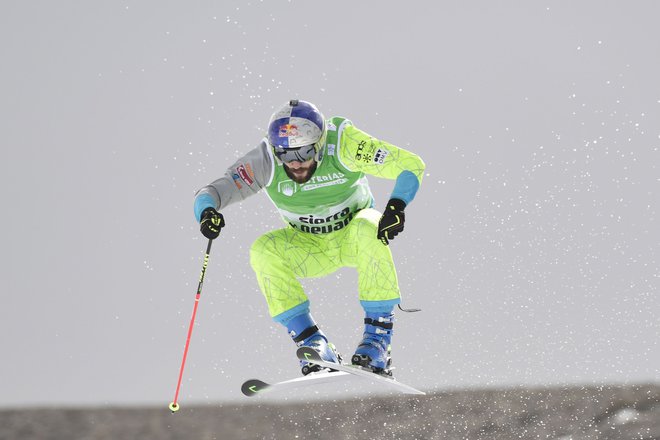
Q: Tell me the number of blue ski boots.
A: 2